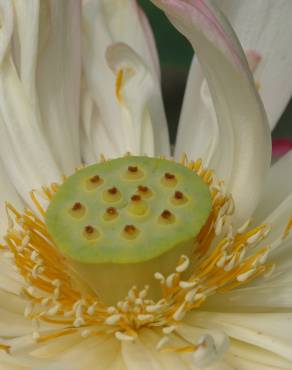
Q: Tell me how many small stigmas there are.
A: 12